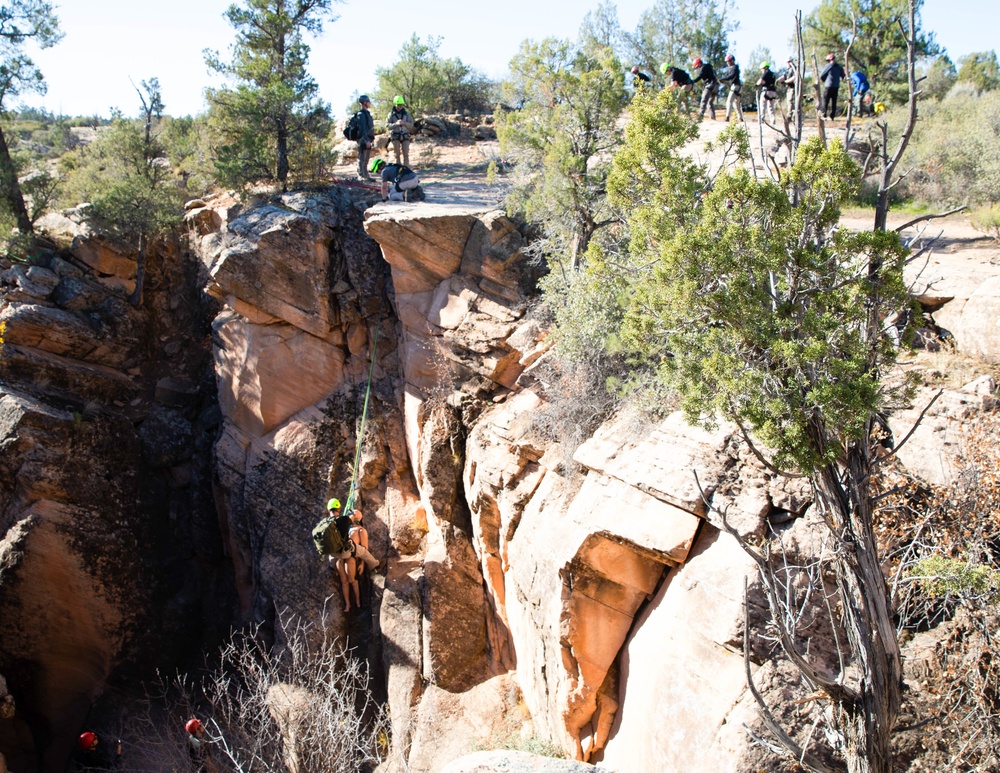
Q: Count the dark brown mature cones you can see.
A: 0